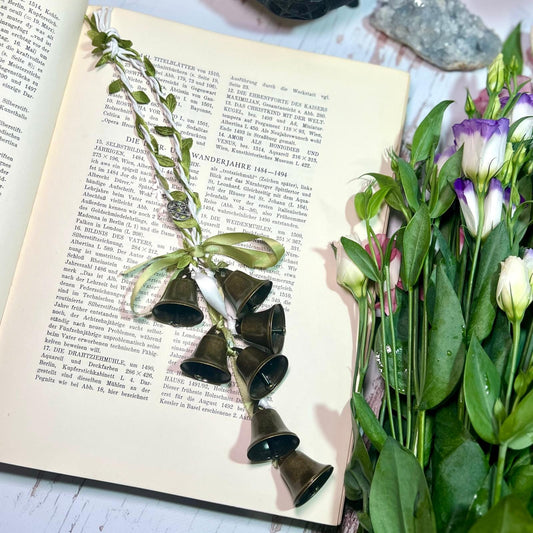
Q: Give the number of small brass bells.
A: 7